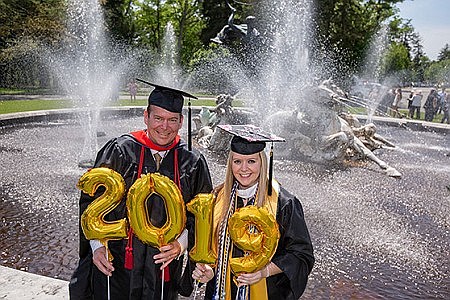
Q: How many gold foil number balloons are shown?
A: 4